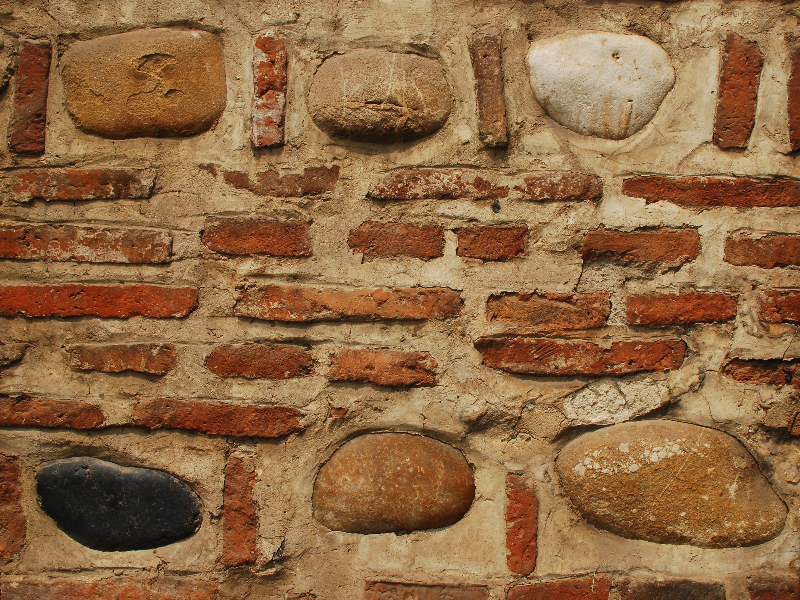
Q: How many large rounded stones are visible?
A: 6